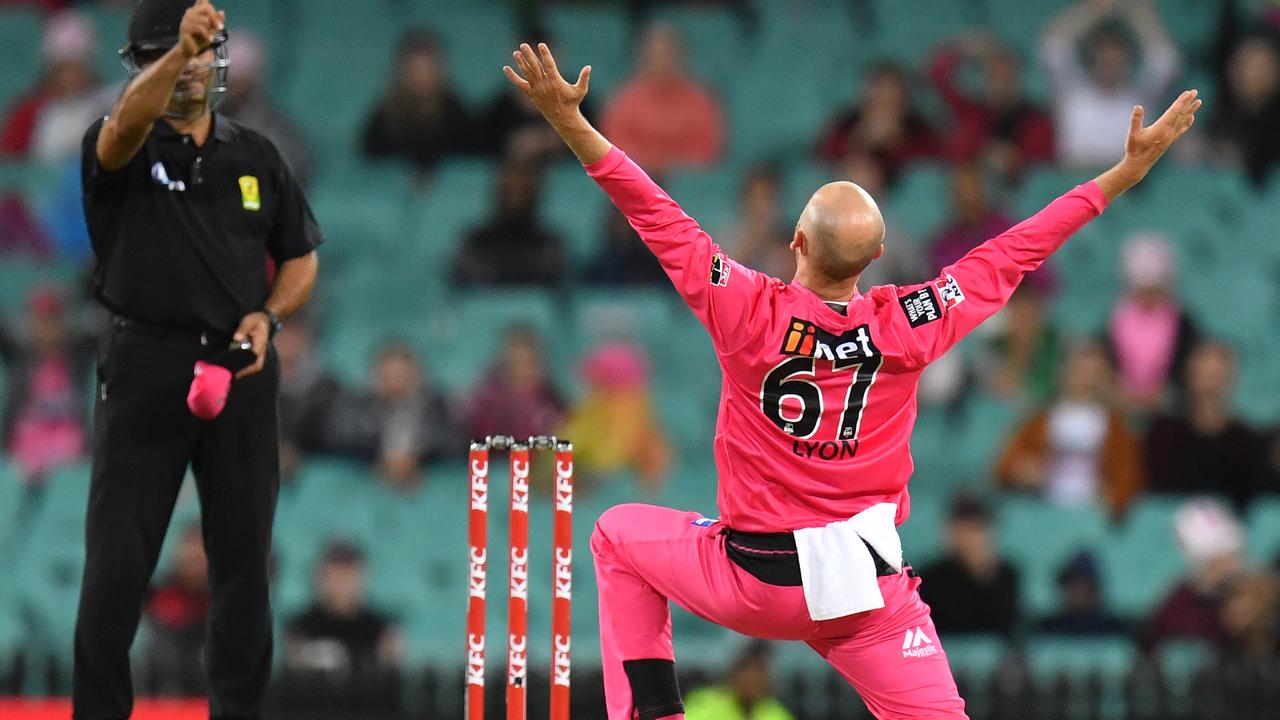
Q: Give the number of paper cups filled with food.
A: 0